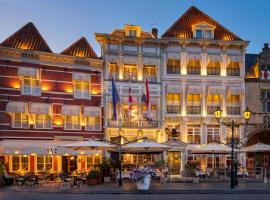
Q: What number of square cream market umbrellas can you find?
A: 4